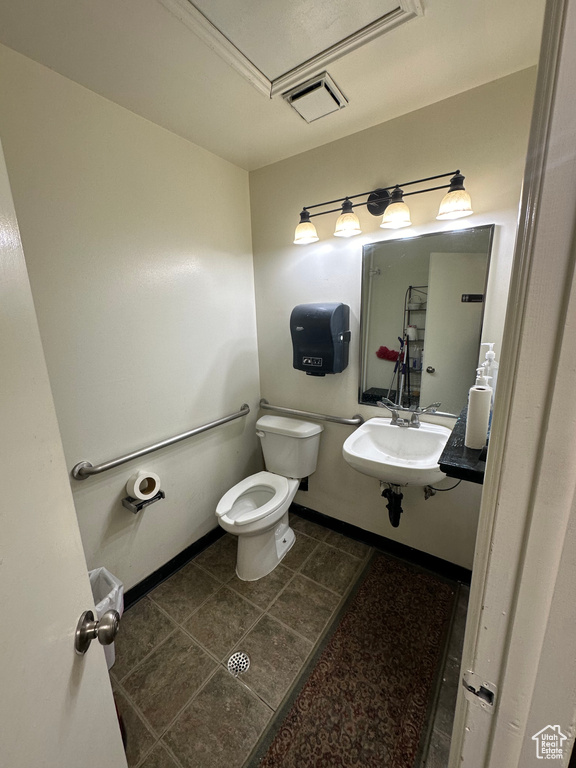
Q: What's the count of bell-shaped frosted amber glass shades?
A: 4